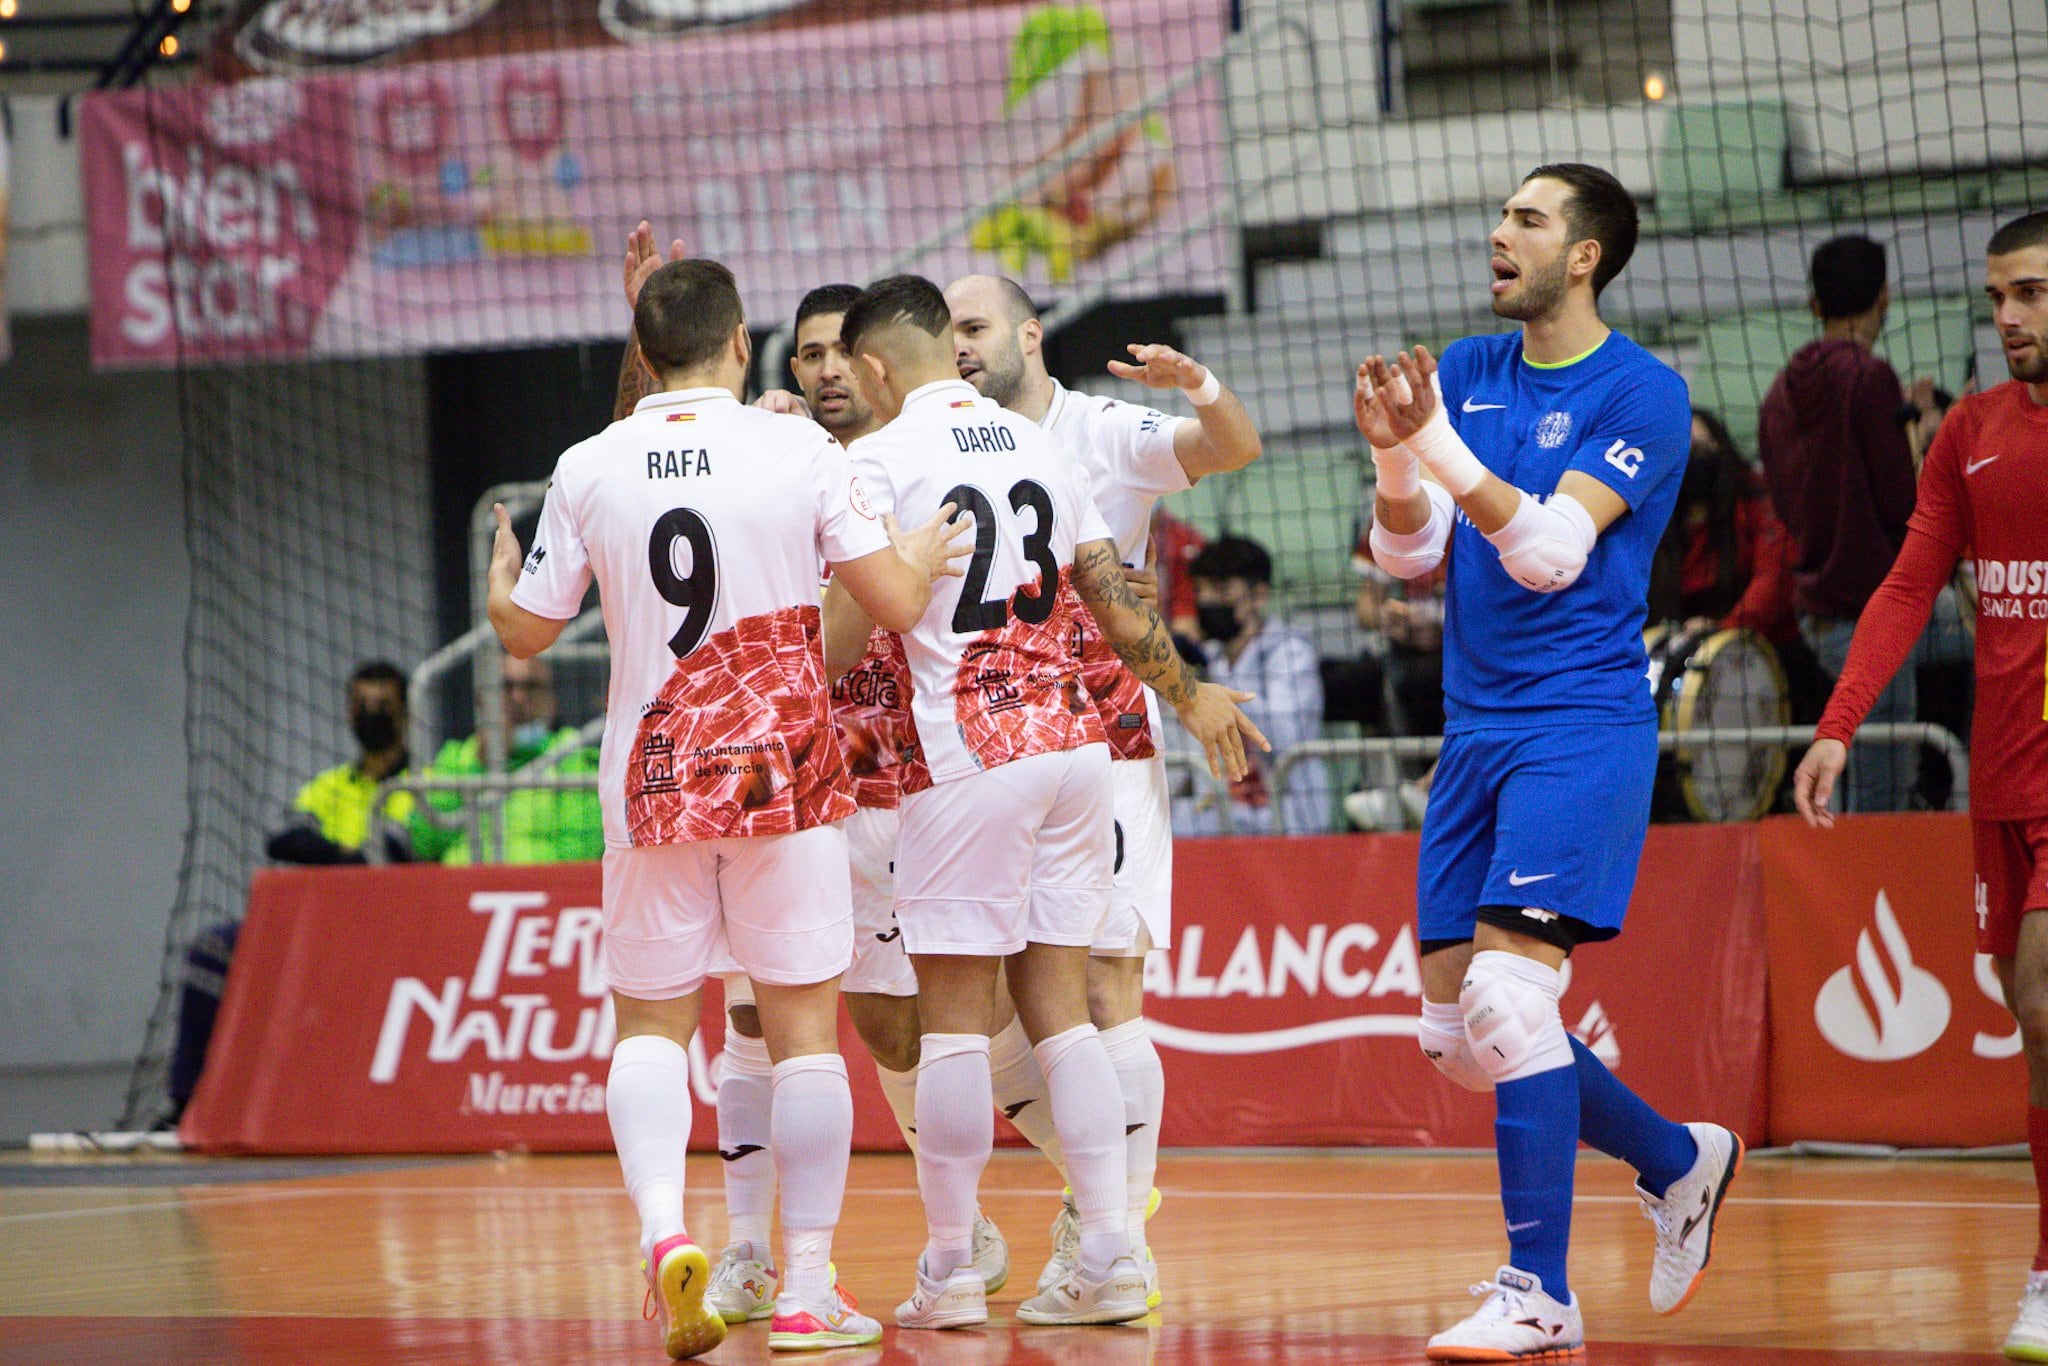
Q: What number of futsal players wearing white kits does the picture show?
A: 4